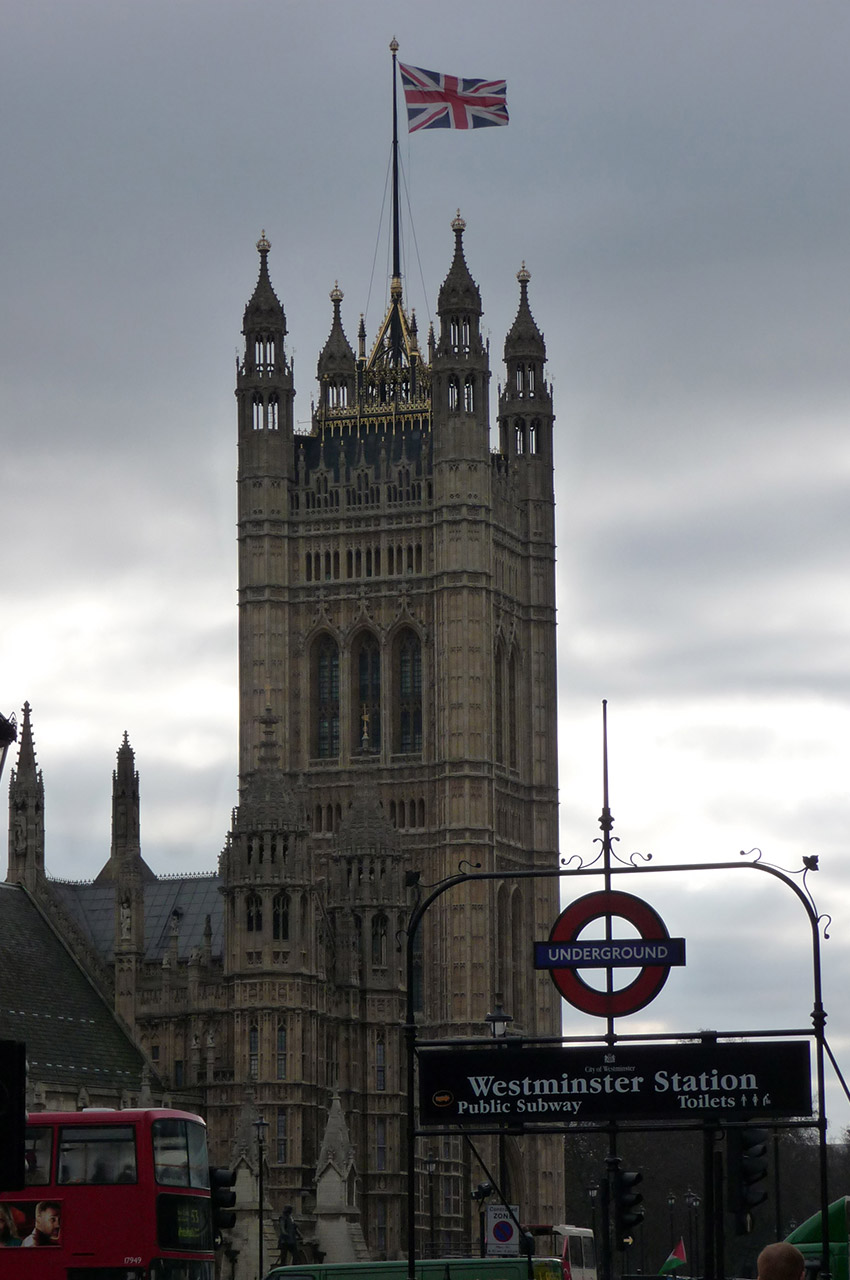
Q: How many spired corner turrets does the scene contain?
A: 4